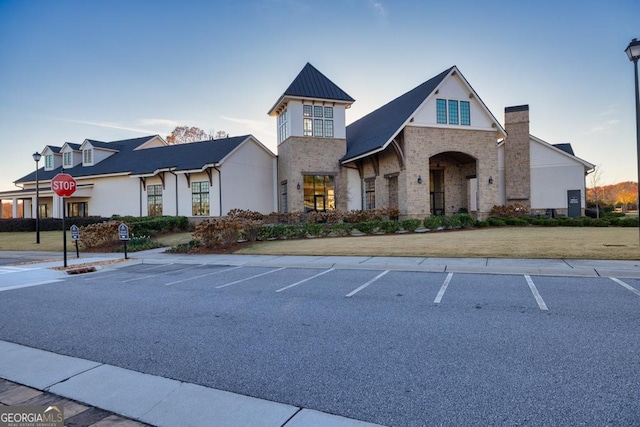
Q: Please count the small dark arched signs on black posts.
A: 2